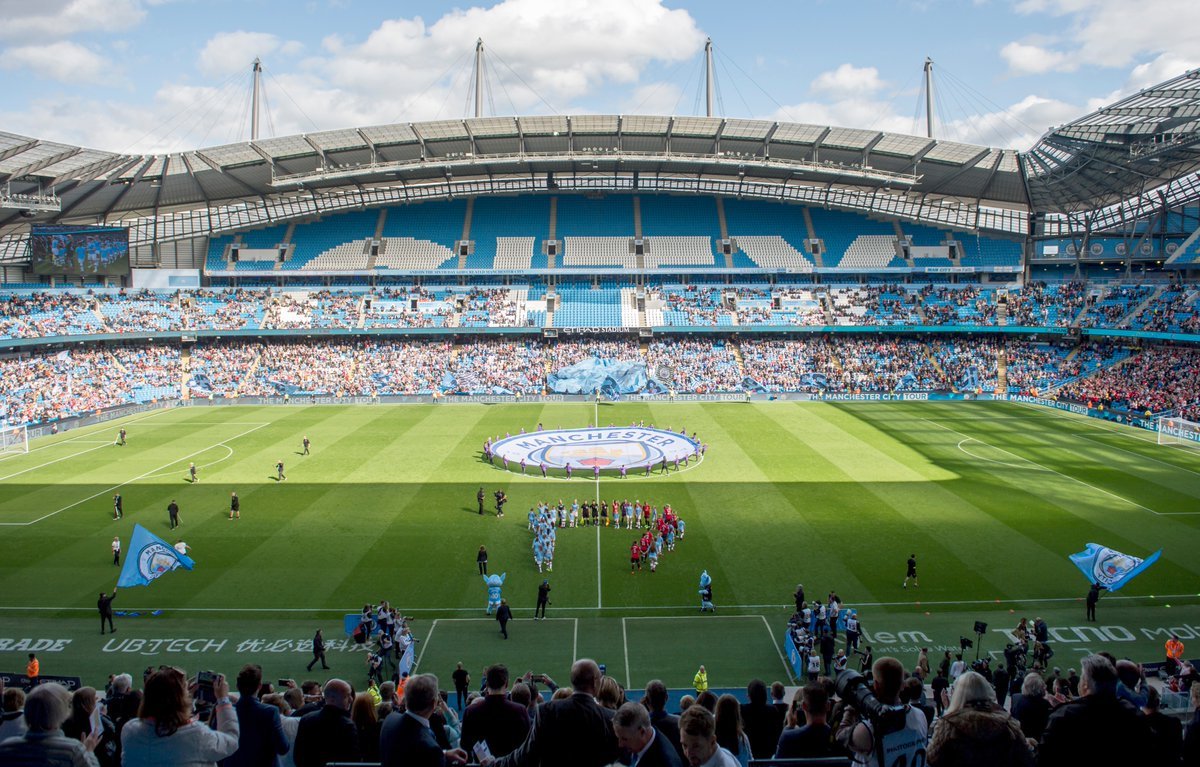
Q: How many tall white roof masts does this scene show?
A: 4